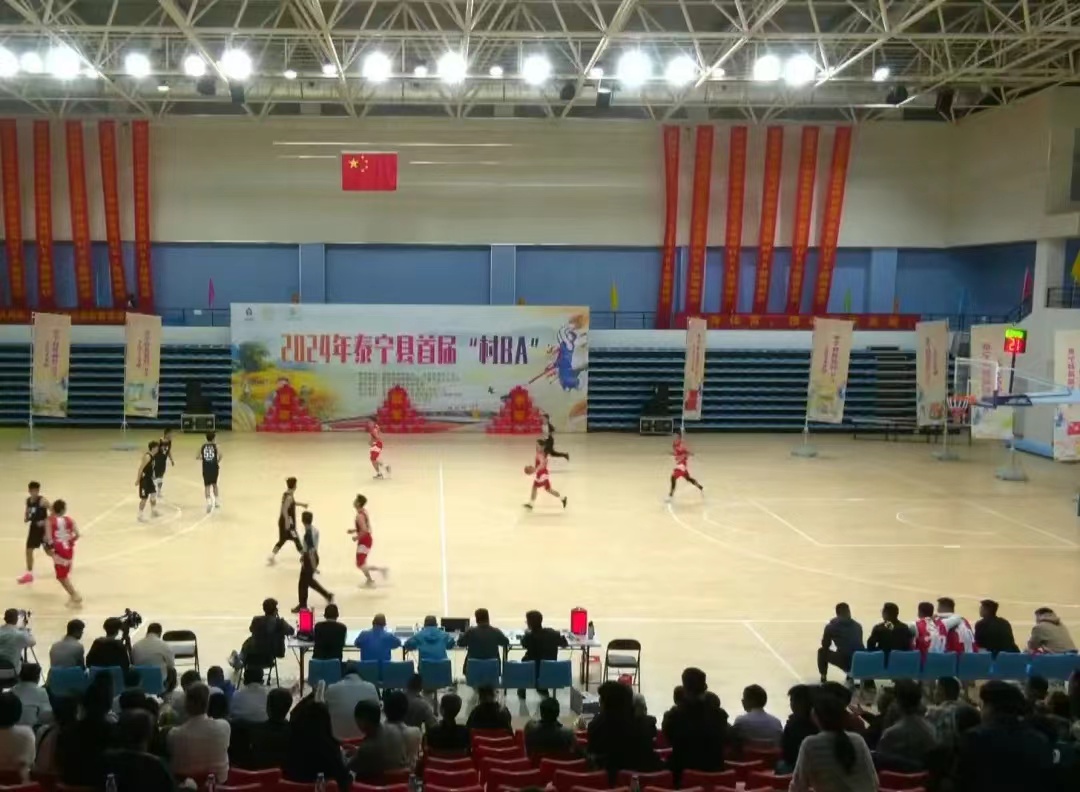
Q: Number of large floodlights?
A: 13